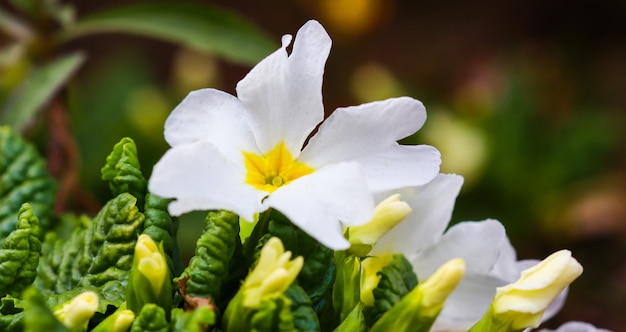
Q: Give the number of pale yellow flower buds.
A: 7